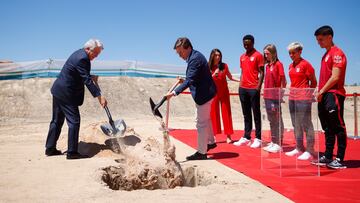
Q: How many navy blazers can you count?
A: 2